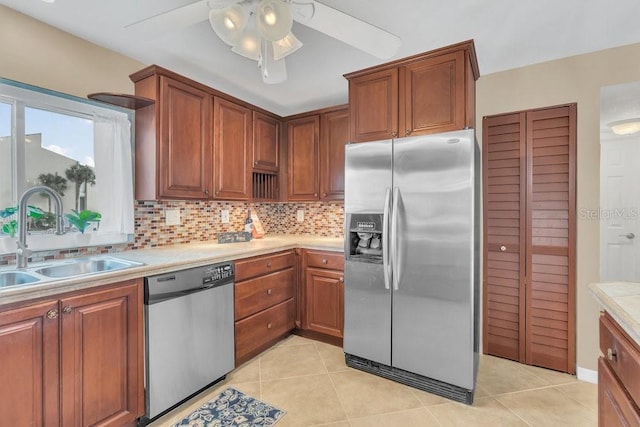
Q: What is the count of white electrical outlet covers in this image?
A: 3